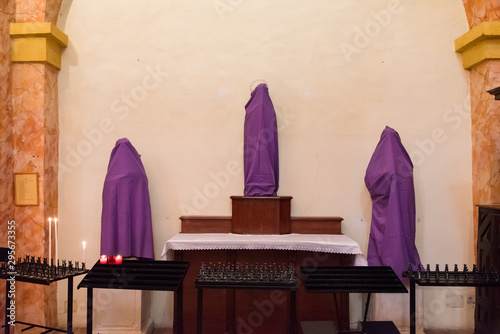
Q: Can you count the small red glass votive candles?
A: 3